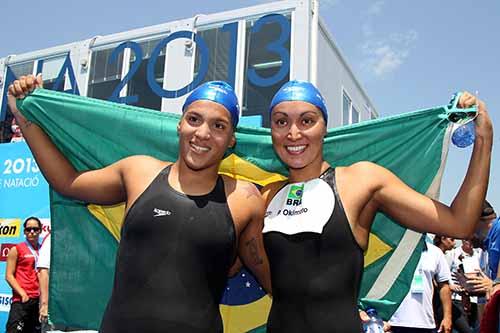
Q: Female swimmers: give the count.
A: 2